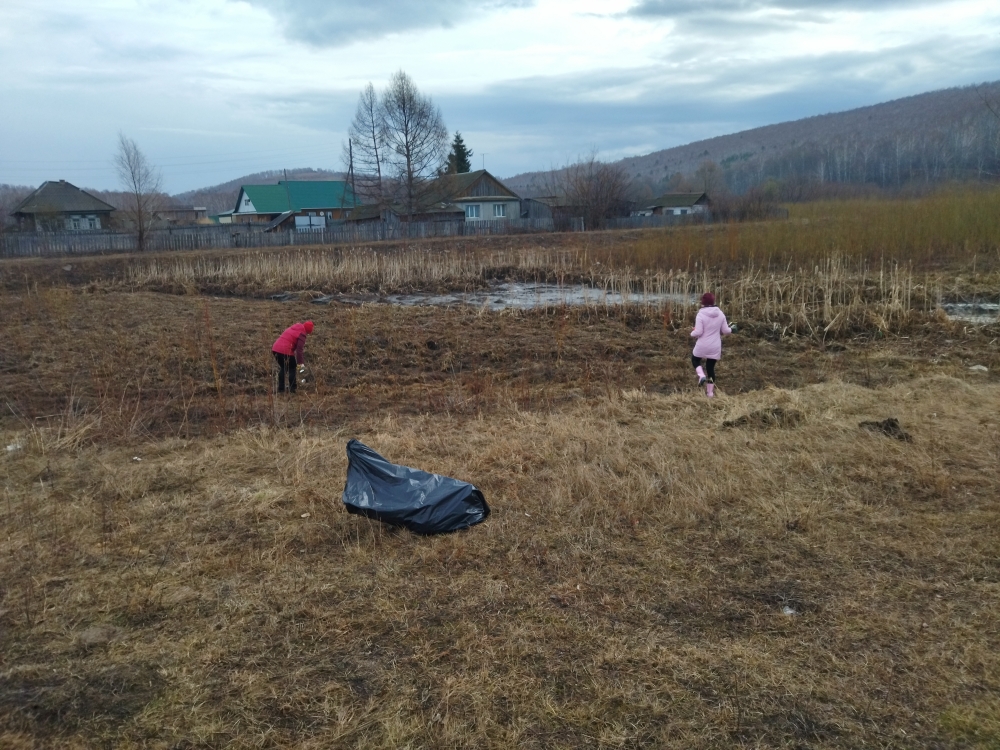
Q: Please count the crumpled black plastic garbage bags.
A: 1